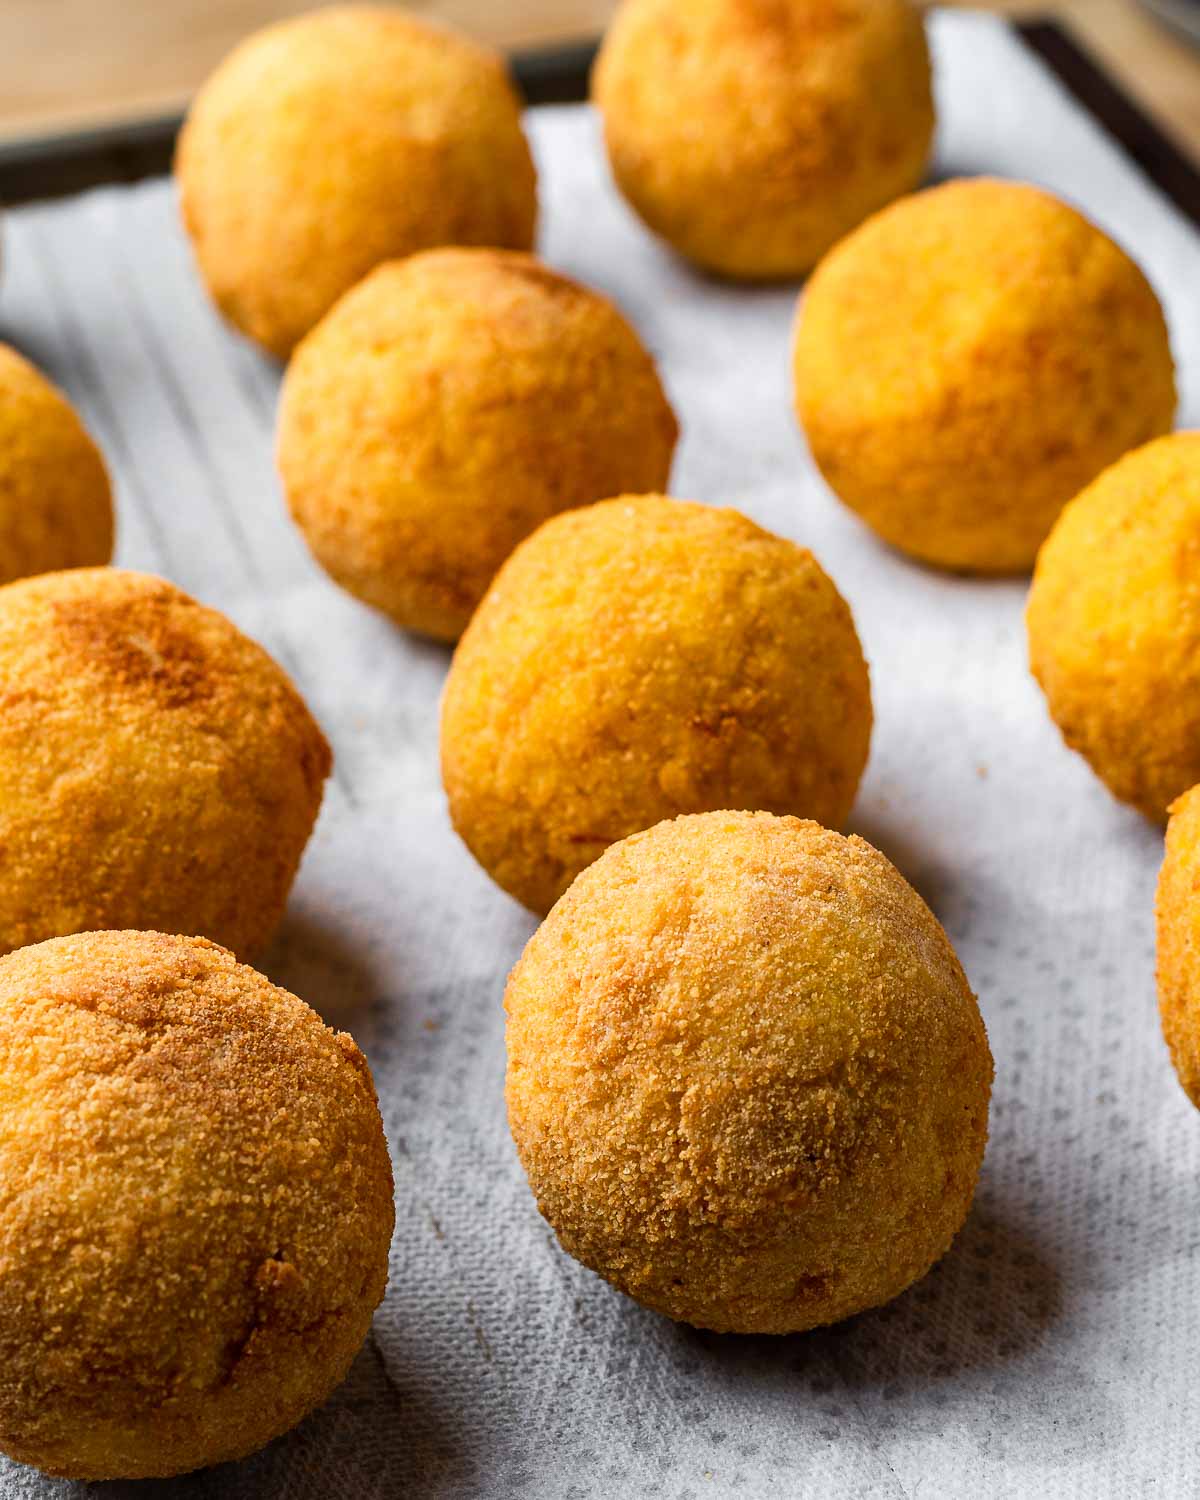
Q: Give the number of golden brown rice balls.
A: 11